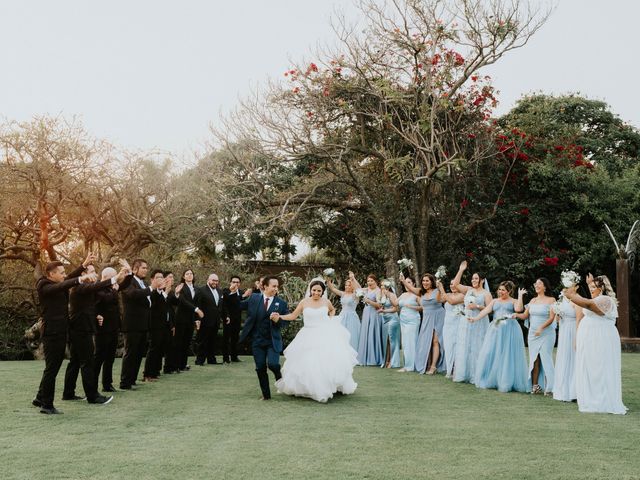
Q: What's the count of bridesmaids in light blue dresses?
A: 11